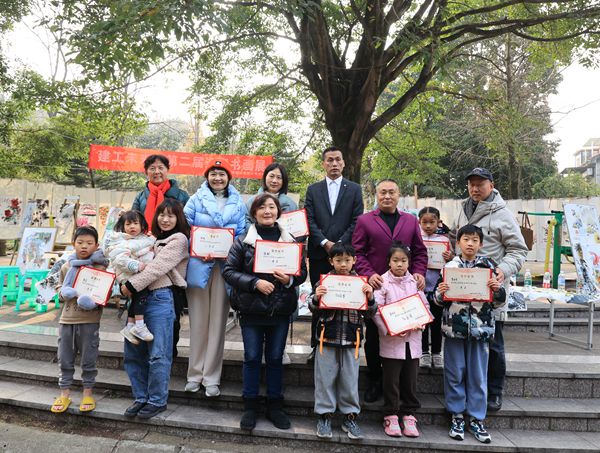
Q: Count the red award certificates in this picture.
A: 8